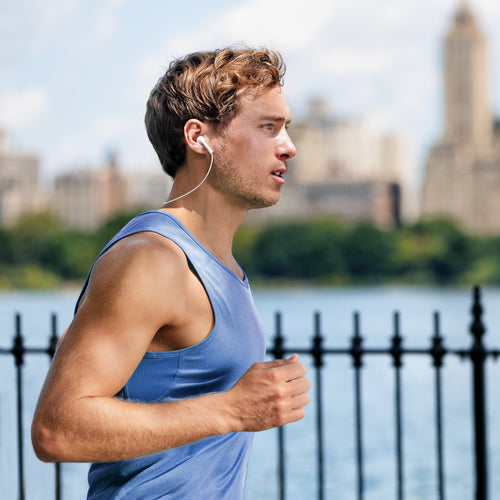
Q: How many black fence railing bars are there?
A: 8